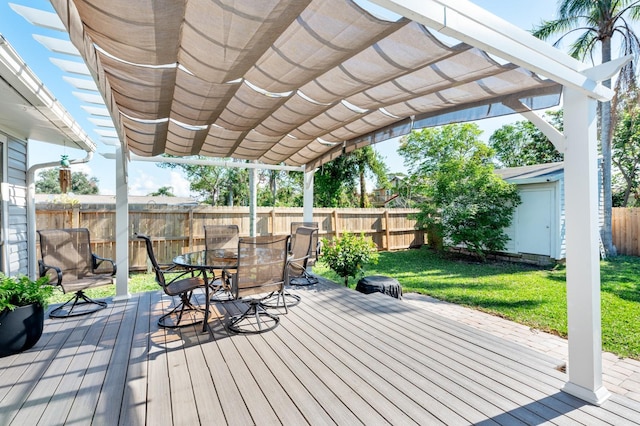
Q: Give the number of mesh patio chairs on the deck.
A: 6